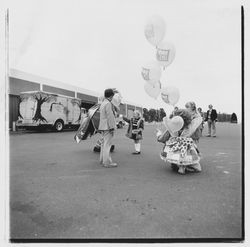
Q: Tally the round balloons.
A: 5